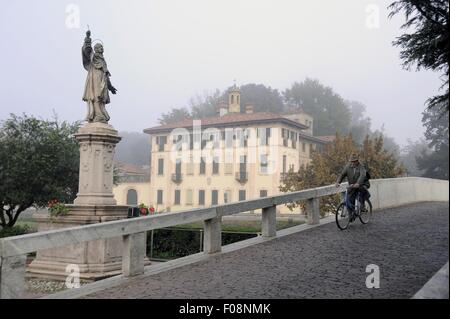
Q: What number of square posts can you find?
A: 5